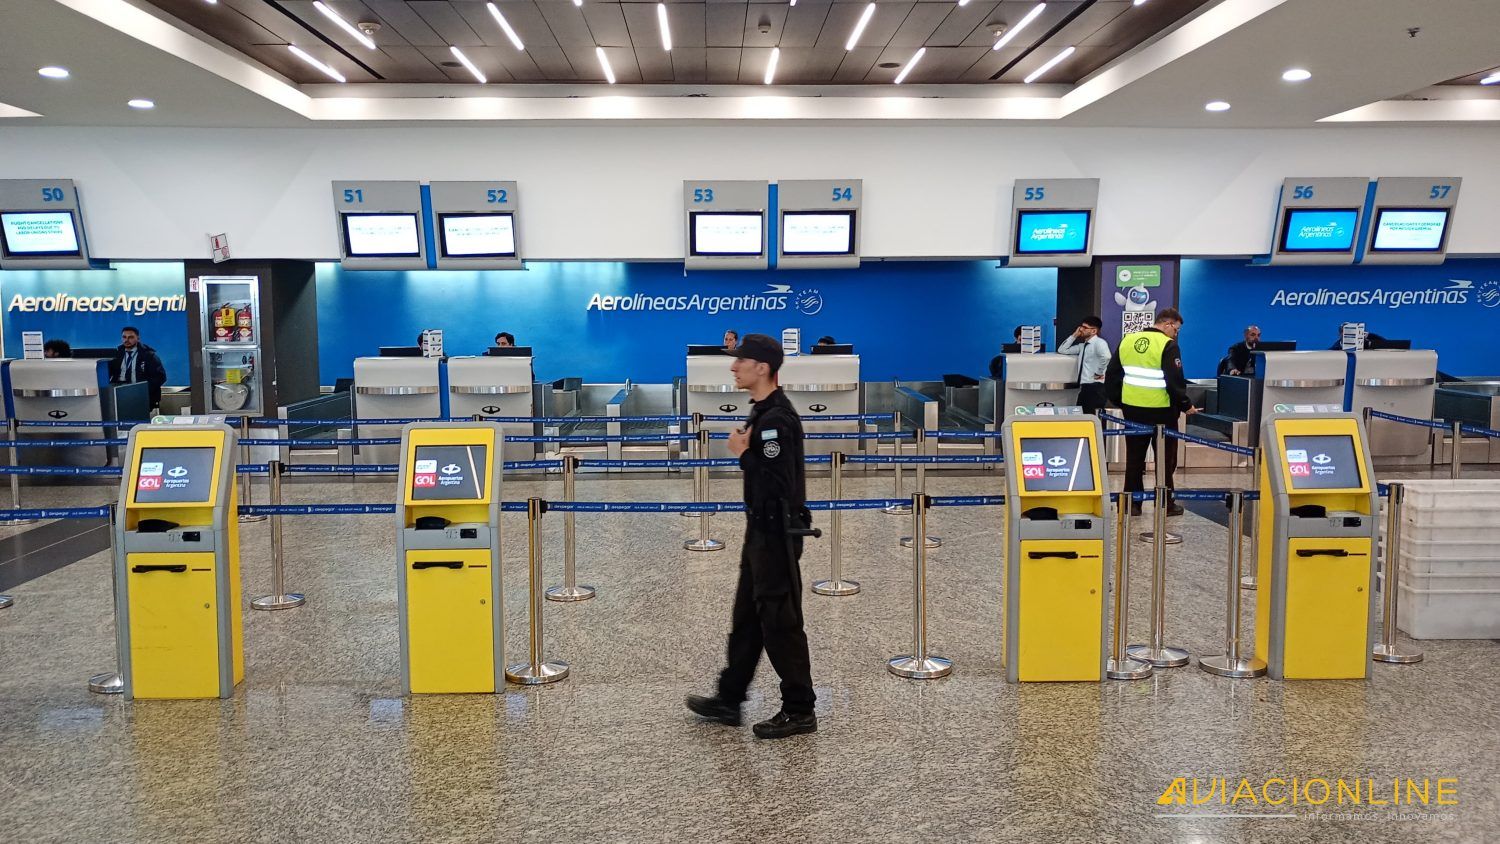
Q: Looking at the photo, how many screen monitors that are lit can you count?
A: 12